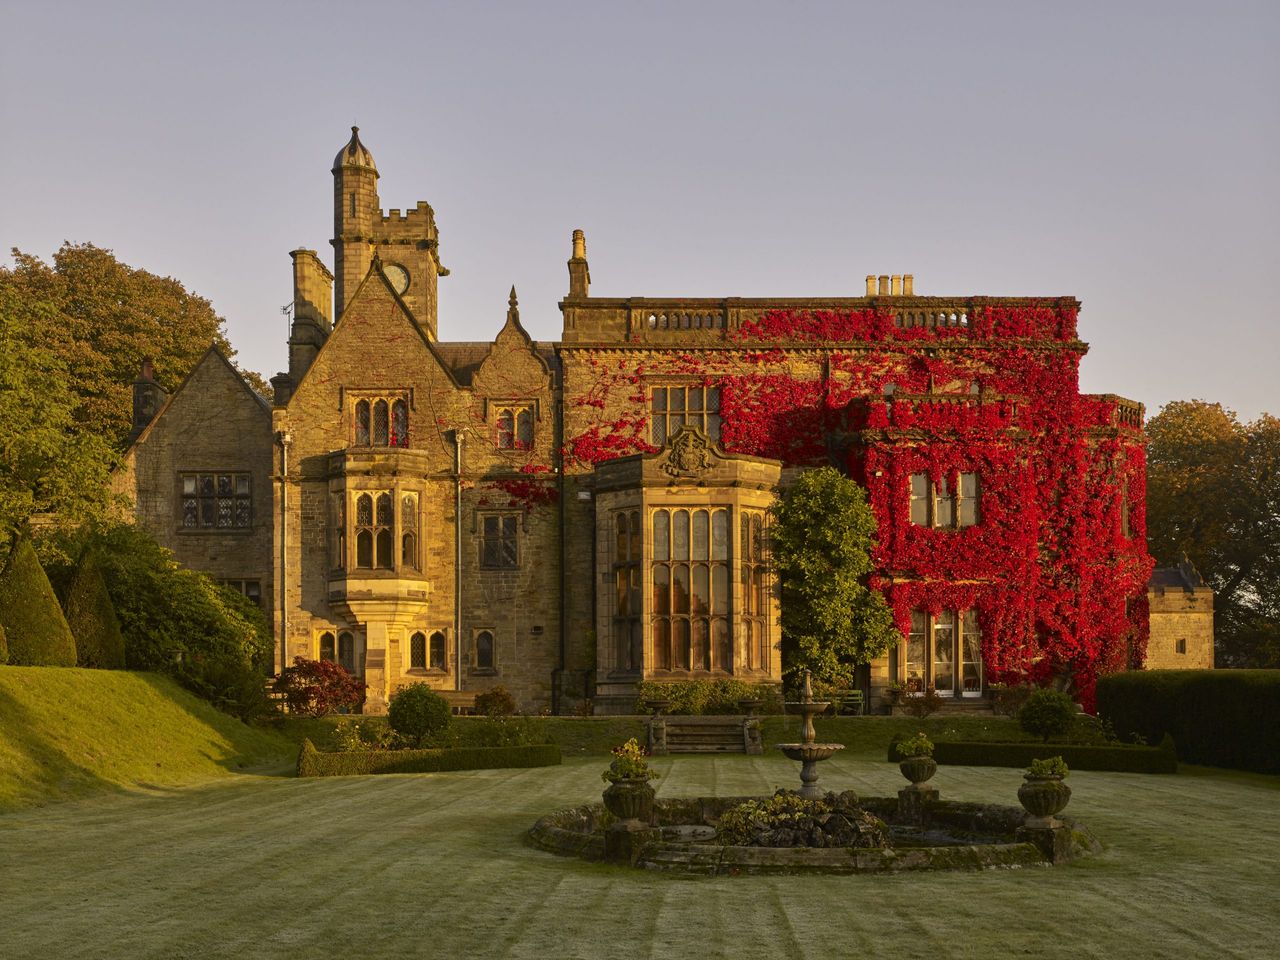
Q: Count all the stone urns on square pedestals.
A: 3